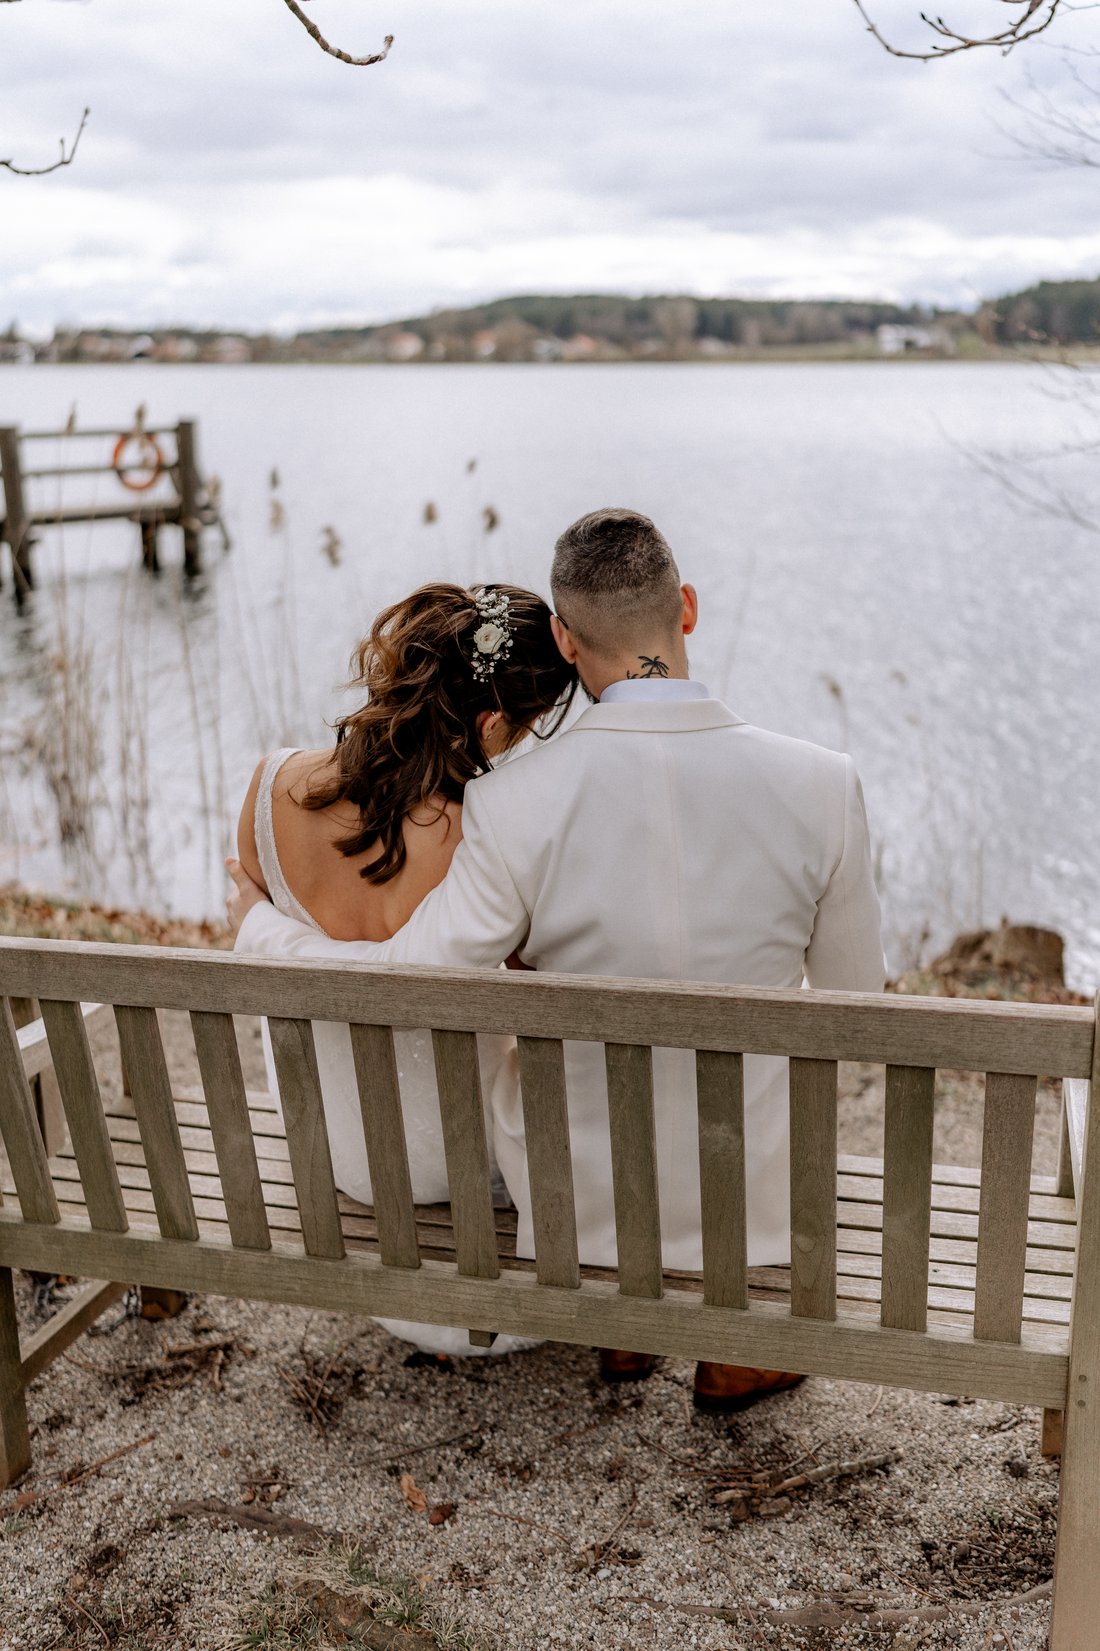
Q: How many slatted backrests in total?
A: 1